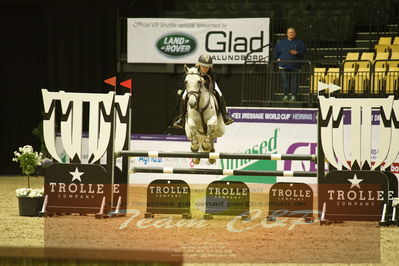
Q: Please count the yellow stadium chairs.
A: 12